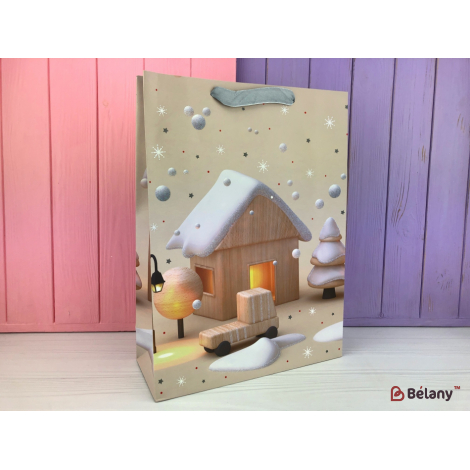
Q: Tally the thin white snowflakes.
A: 11